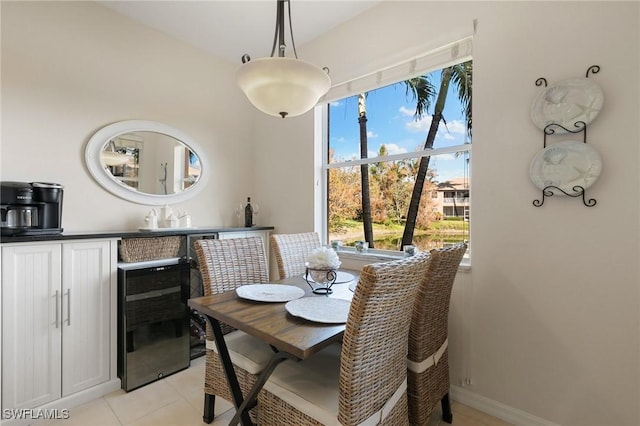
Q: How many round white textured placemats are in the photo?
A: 4